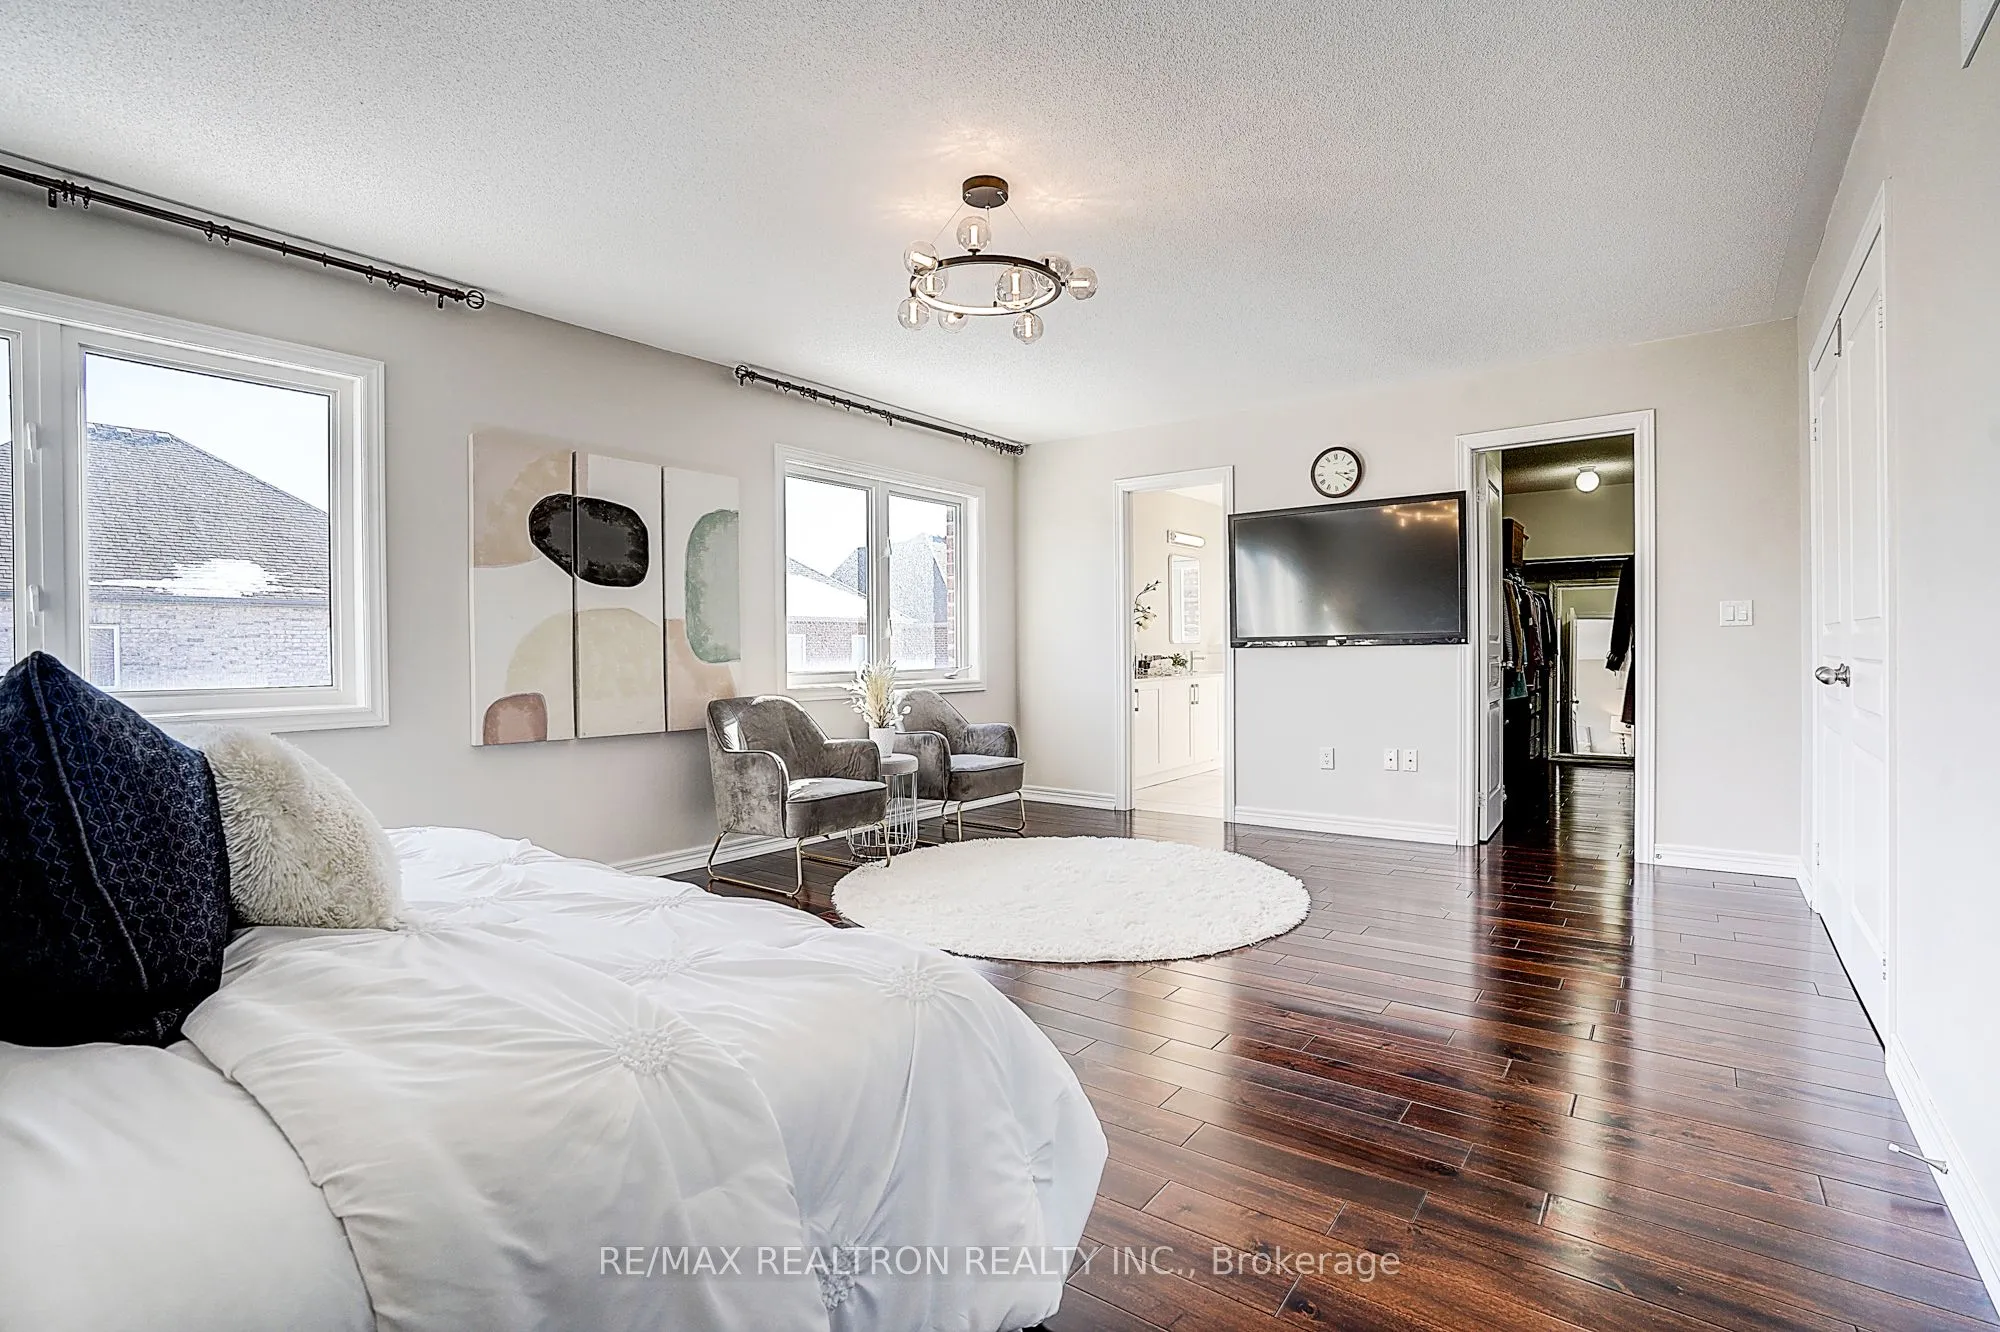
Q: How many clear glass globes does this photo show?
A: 9